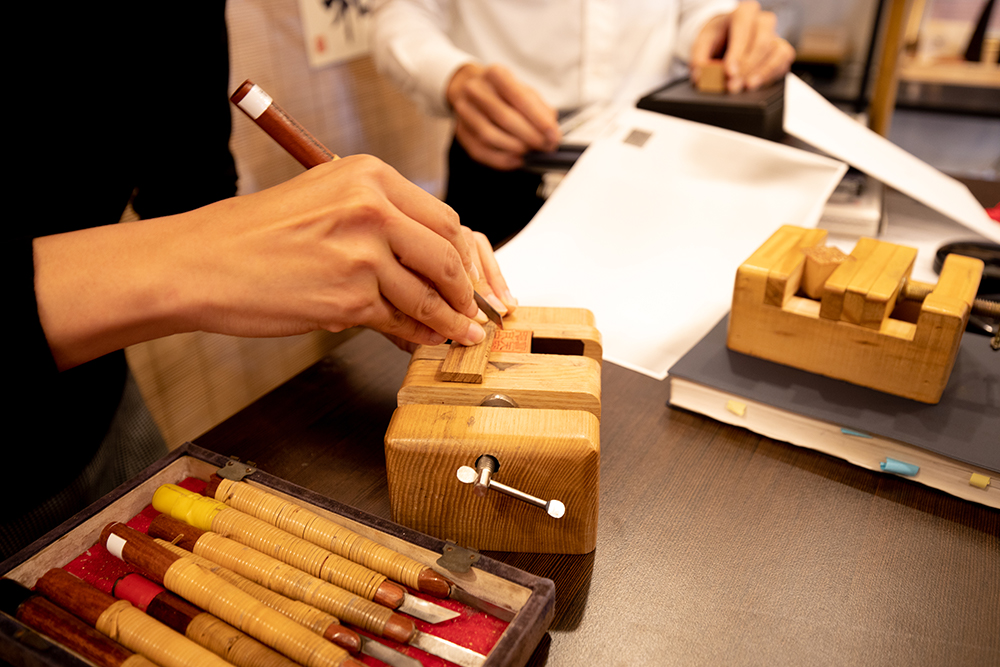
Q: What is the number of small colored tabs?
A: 4